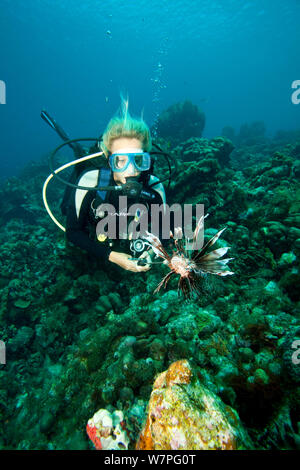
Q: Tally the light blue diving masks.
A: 1